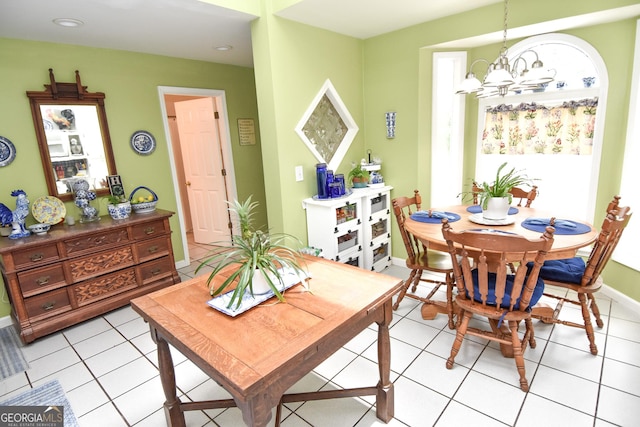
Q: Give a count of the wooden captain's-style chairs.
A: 4